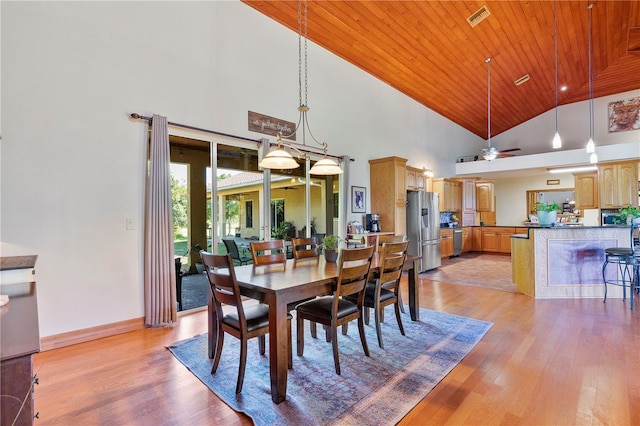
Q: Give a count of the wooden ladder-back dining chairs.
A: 6